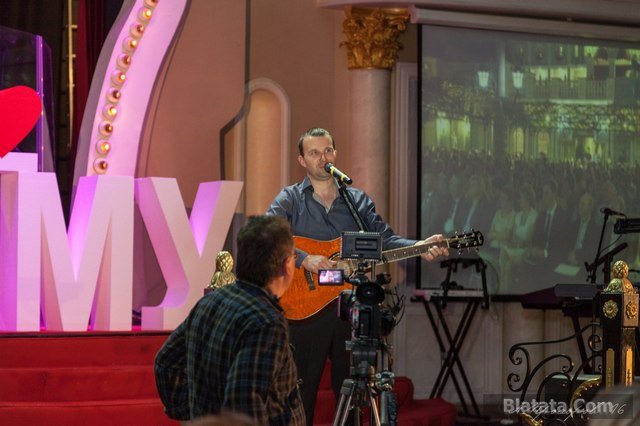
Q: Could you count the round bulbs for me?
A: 11